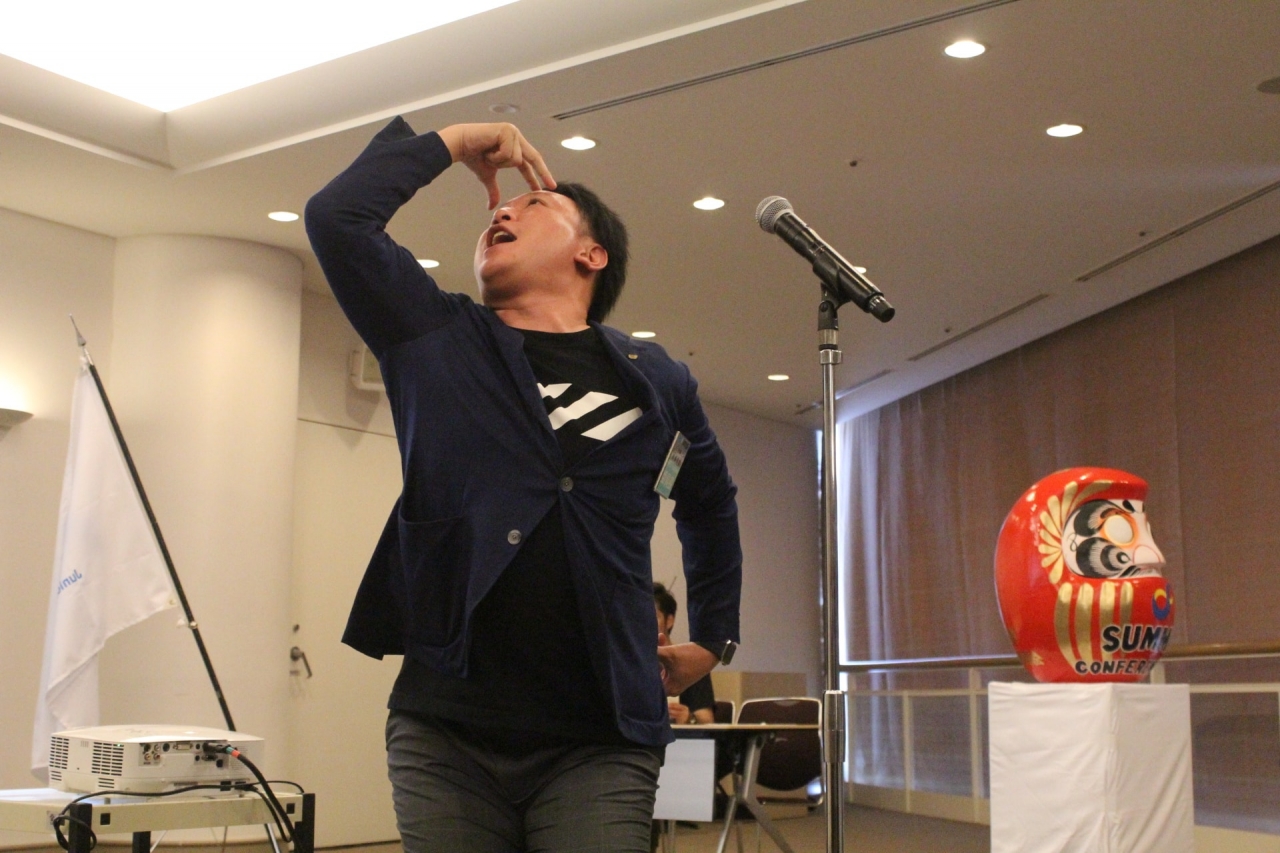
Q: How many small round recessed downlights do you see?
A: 9